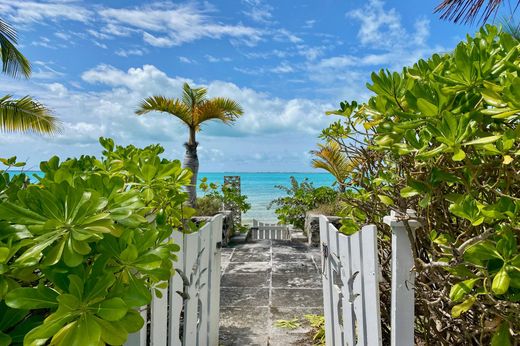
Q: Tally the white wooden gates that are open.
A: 2